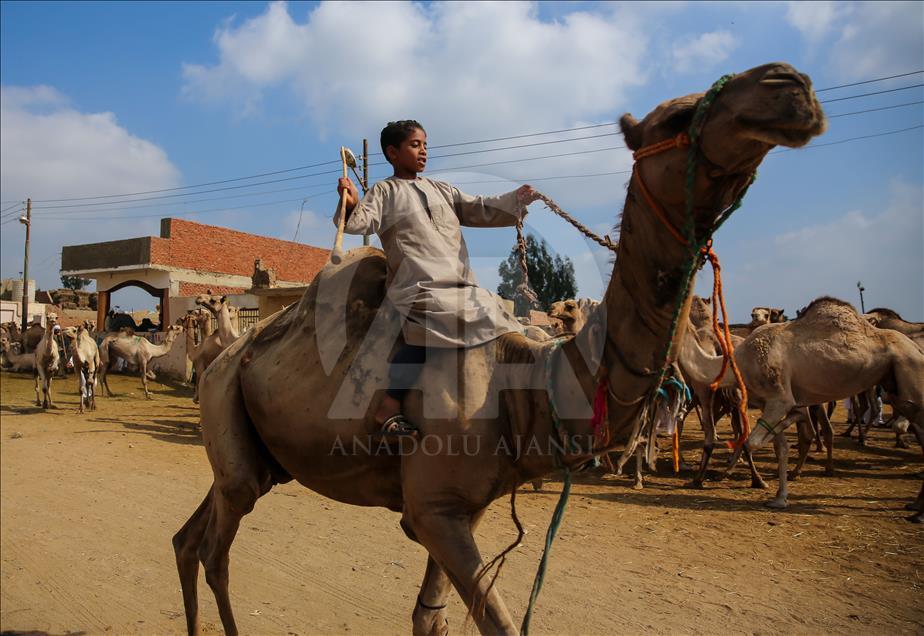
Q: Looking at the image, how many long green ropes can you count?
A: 2